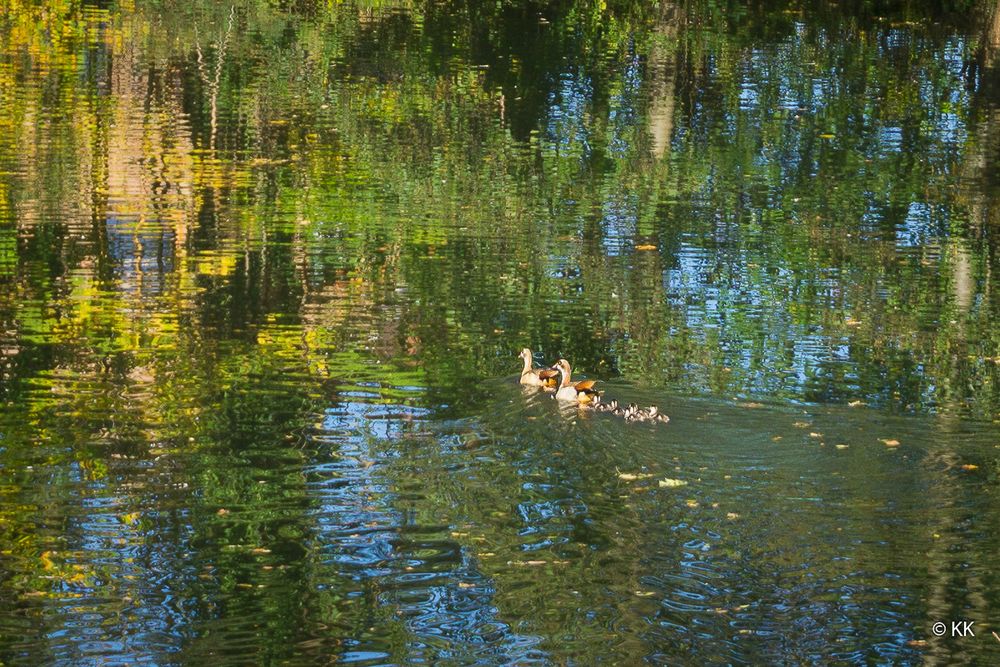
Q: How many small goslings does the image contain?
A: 5